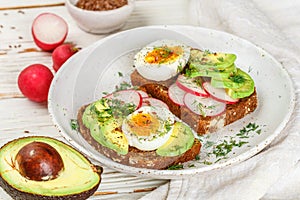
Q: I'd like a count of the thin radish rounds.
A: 7